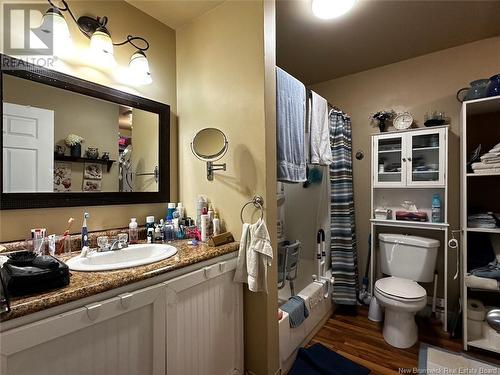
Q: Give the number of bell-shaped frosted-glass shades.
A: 3